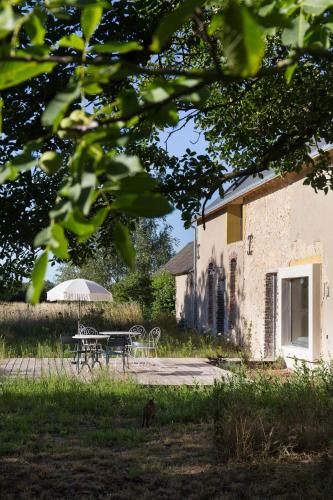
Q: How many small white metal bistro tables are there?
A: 2